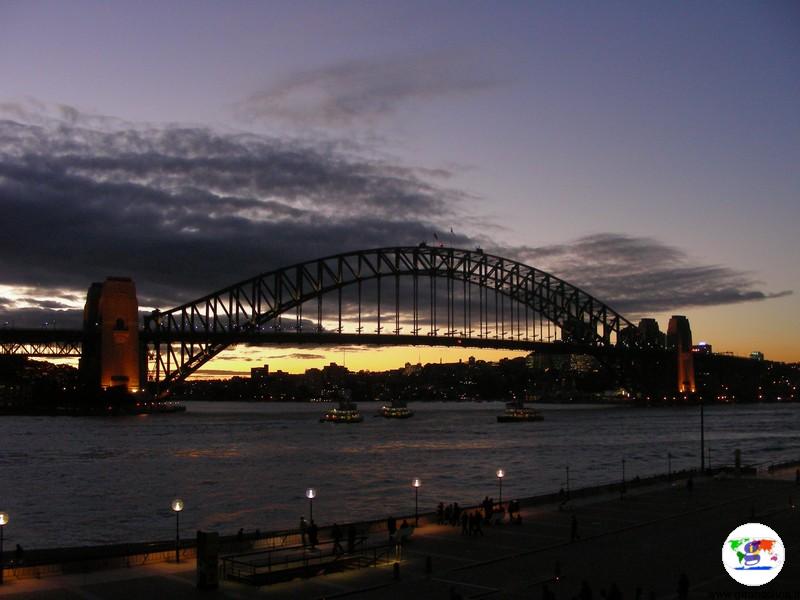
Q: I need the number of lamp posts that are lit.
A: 5